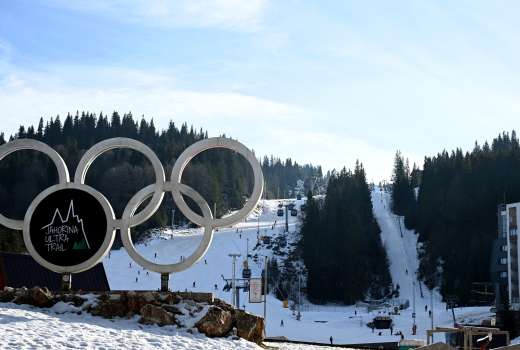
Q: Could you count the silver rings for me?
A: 5